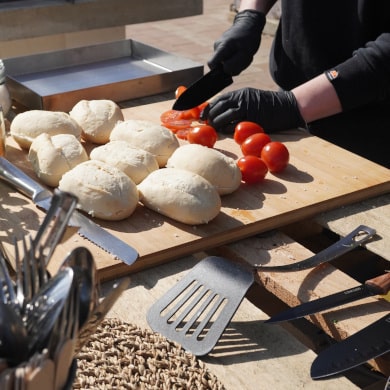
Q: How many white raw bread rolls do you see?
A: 8